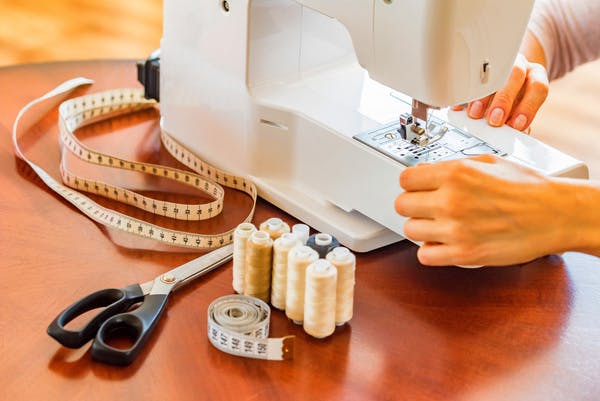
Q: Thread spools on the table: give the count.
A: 9